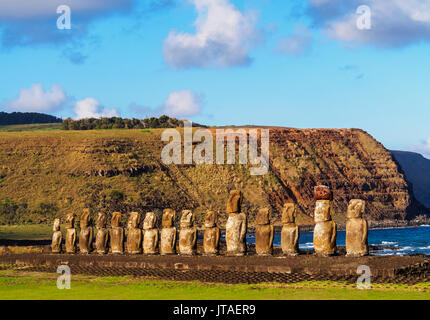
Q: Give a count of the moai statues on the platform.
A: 15